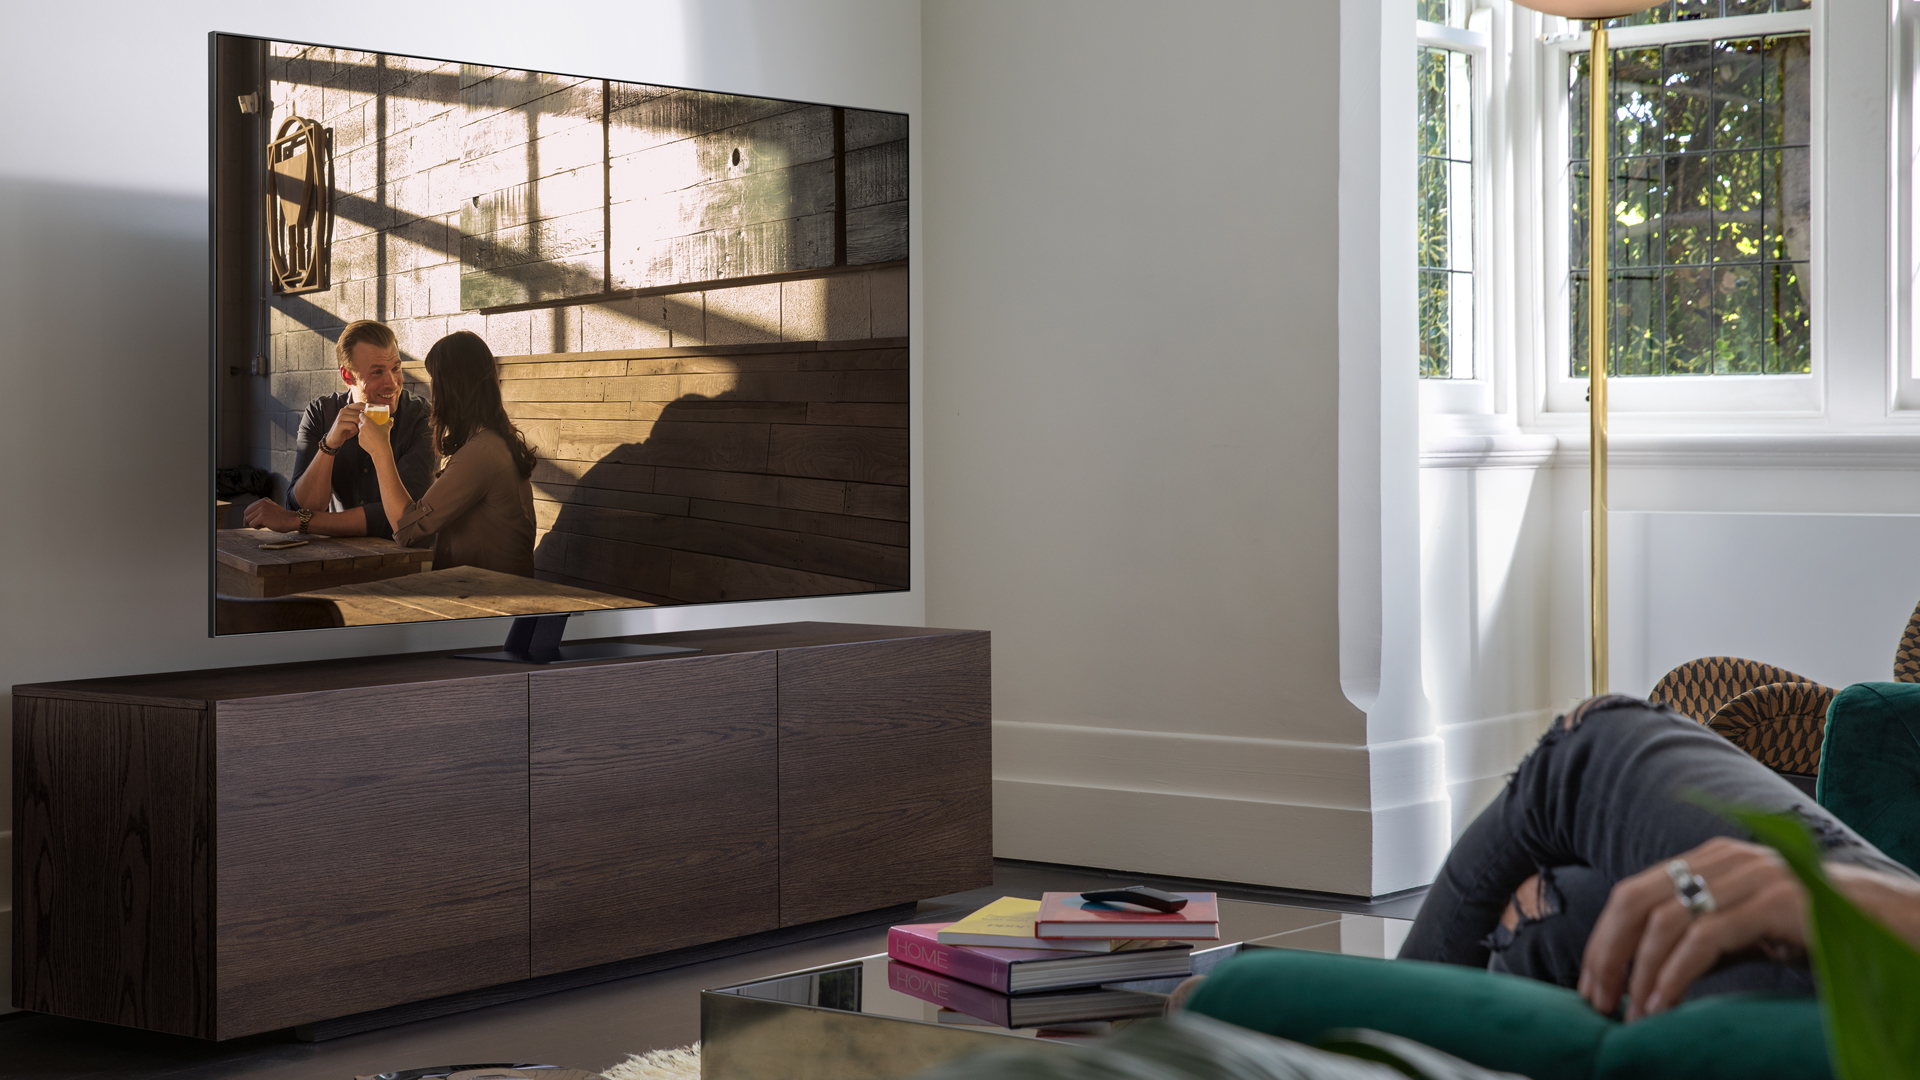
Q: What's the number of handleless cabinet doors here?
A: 3